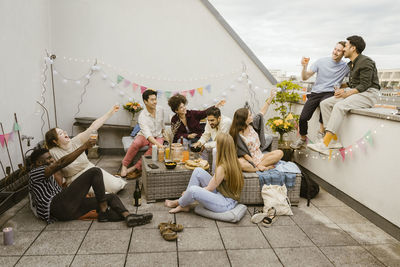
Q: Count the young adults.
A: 9